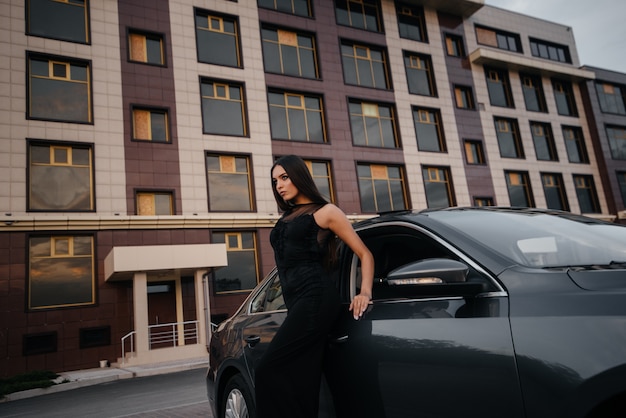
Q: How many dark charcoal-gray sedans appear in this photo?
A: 1